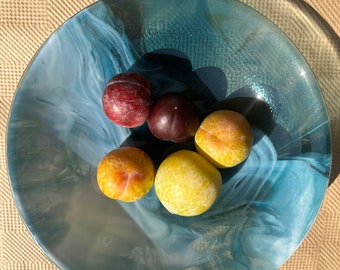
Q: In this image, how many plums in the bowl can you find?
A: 5